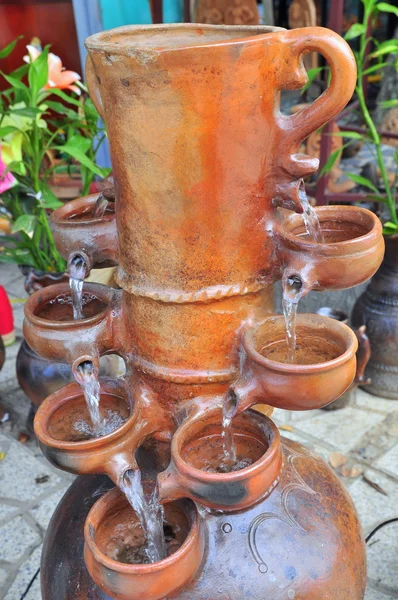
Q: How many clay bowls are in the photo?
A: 7